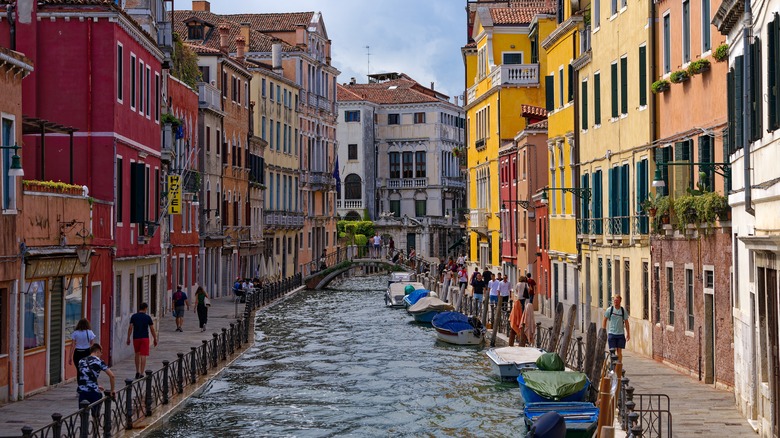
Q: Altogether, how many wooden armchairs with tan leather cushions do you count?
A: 0